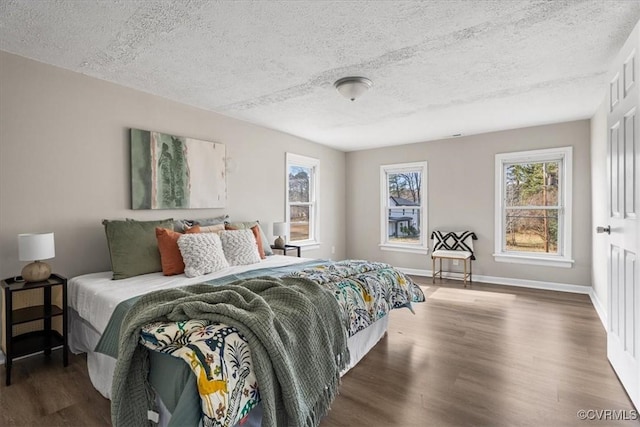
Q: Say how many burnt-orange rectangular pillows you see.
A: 2